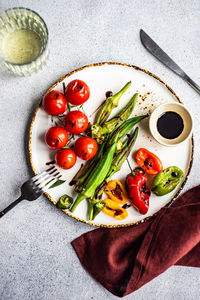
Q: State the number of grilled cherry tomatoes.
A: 6